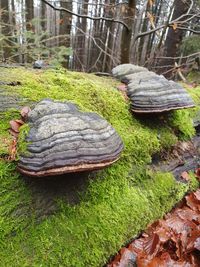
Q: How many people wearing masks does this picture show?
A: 0